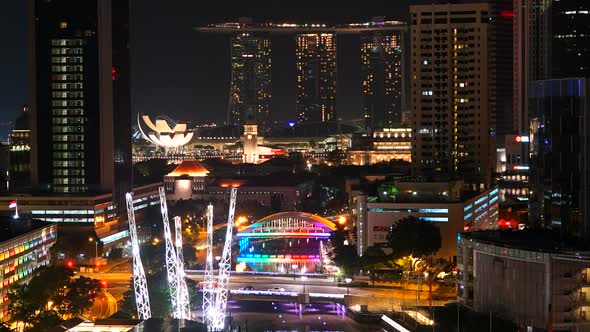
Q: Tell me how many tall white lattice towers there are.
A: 5